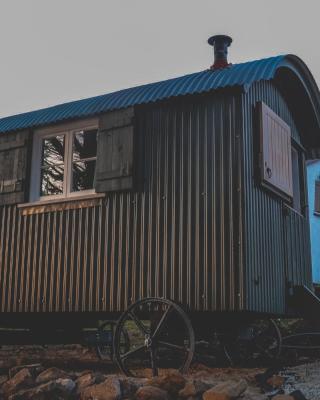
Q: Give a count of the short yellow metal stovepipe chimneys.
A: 0